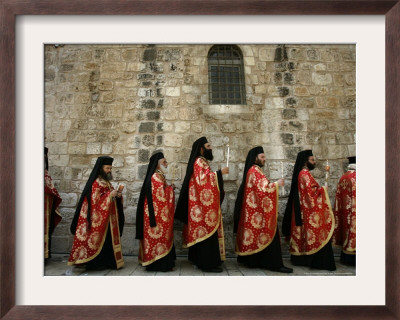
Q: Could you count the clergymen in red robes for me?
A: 7